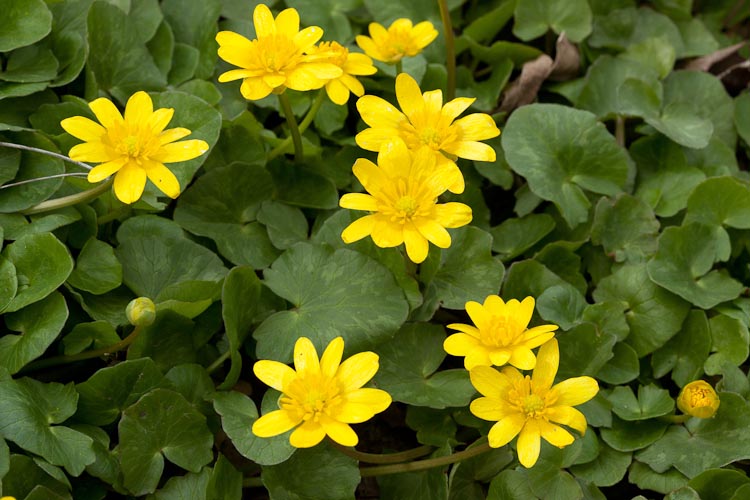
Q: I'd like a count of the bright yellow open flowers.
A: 9